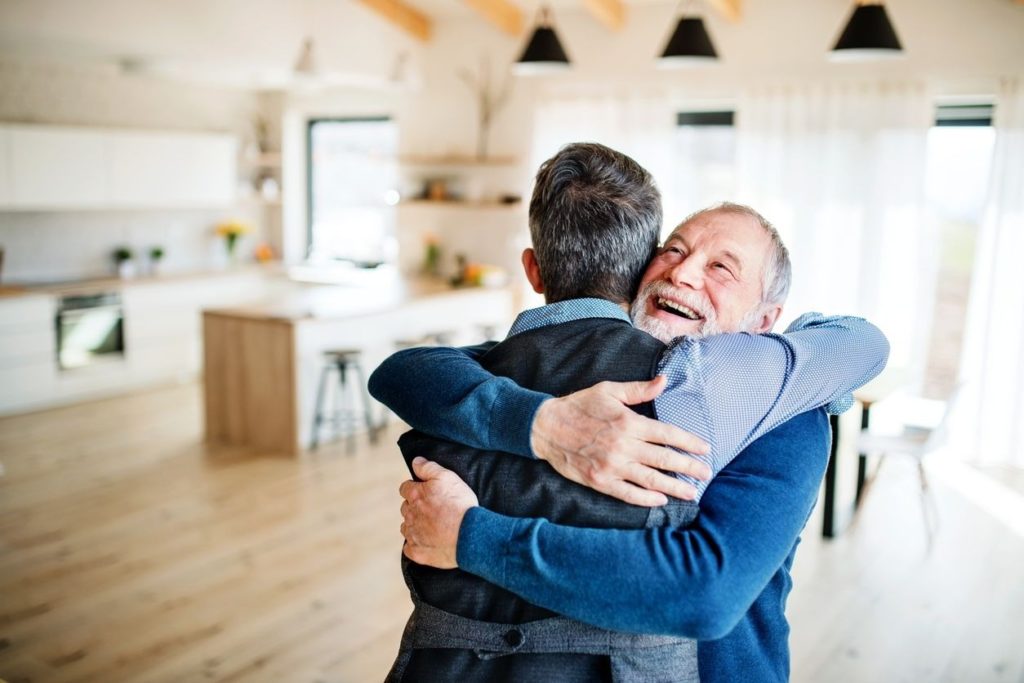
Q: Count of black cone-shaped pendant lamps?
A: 3